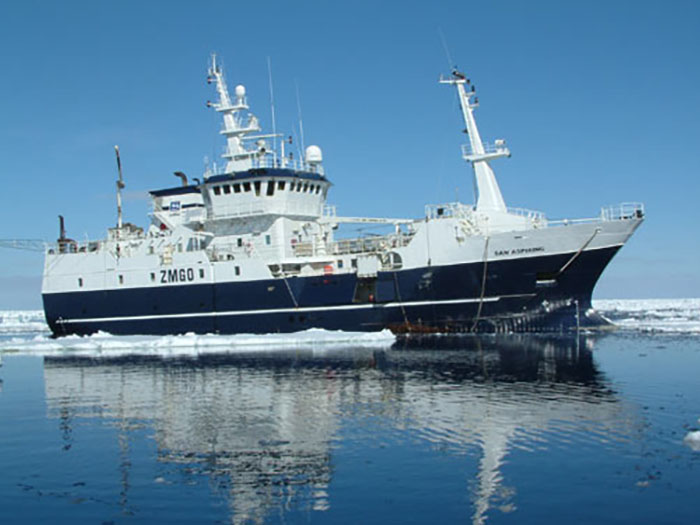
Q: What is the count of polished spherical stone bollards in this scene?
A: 0